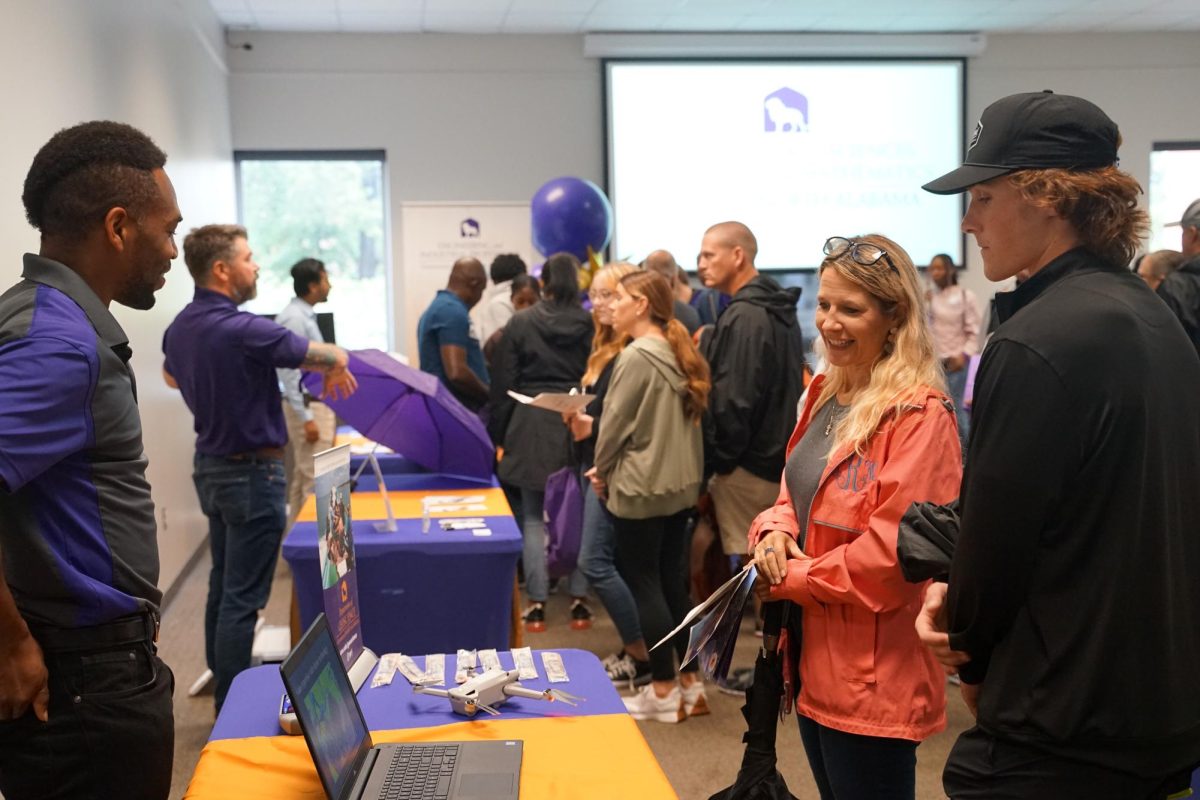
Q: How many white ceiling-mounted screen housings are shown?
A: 1